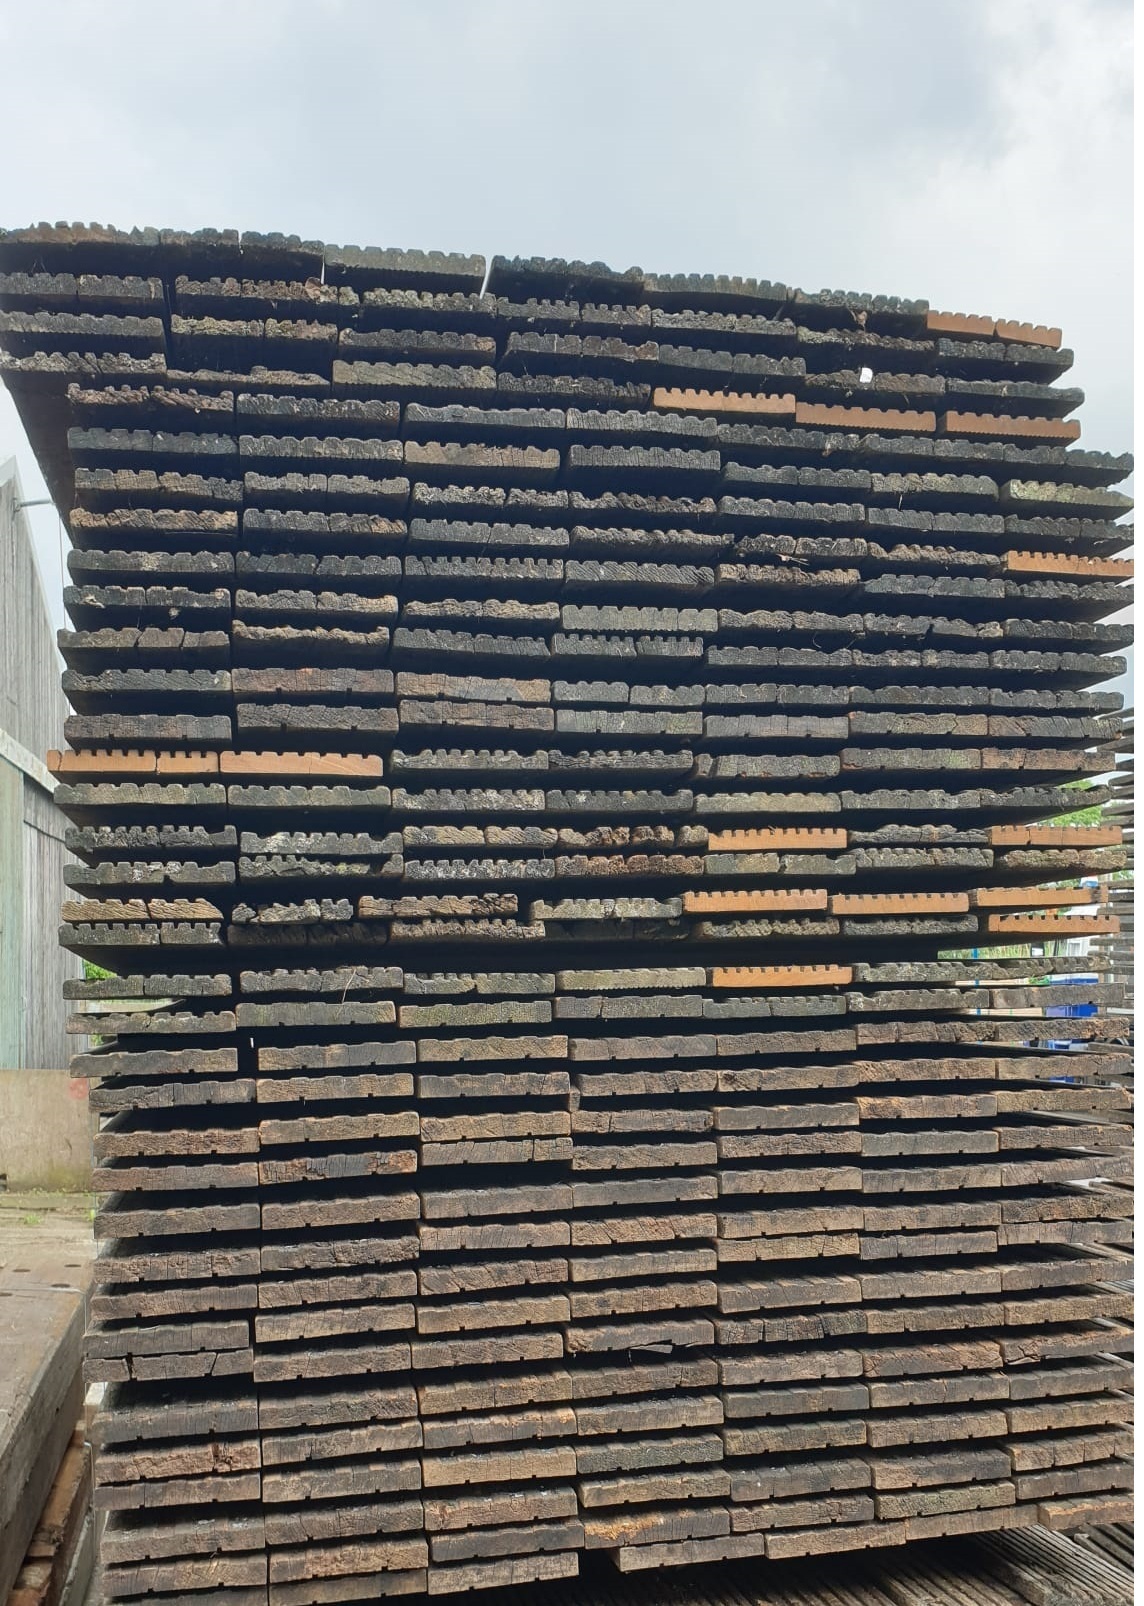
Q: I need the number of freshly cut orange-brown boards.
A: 14